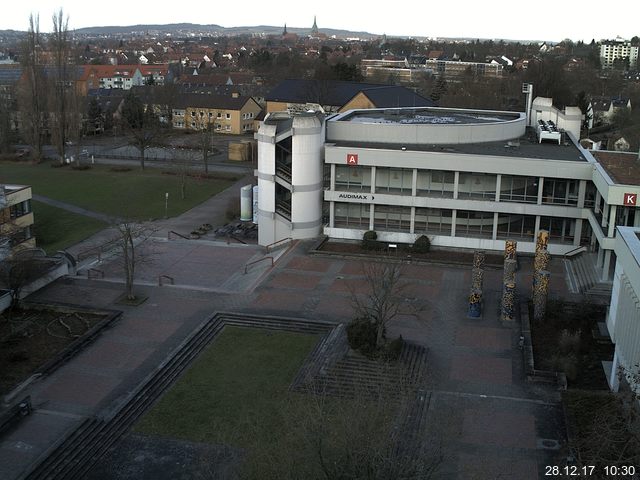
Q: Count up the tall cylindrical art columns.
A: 3